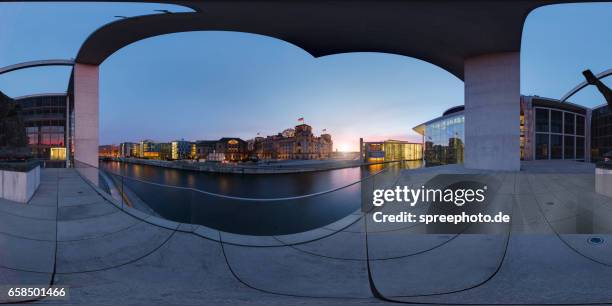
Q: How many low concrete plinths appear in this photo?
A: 2